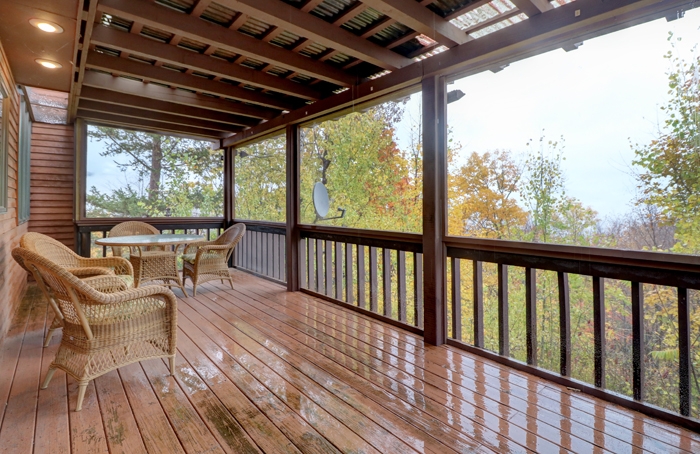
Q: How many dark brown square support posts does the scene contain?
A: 3